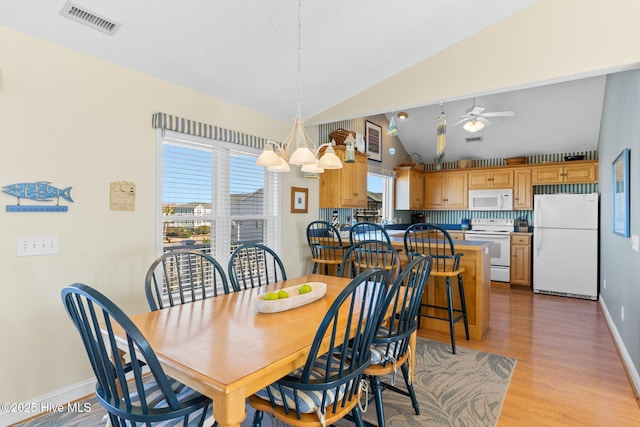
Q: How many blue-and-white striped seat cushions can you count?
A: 3